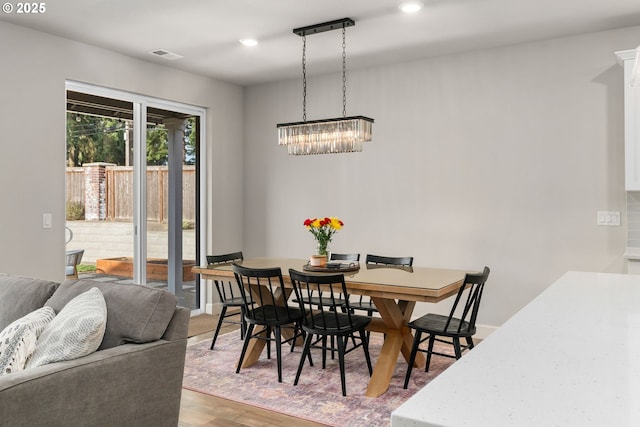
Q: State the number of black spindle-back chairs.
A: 6